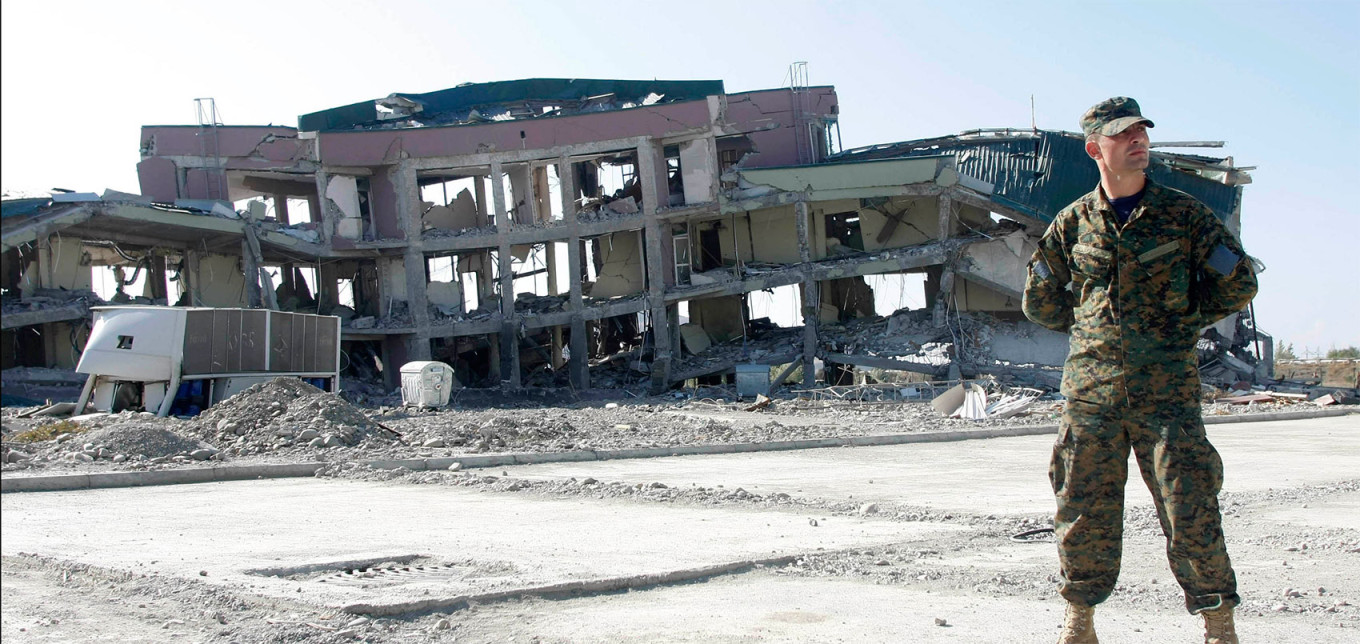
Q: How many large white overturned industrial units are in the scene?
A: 1